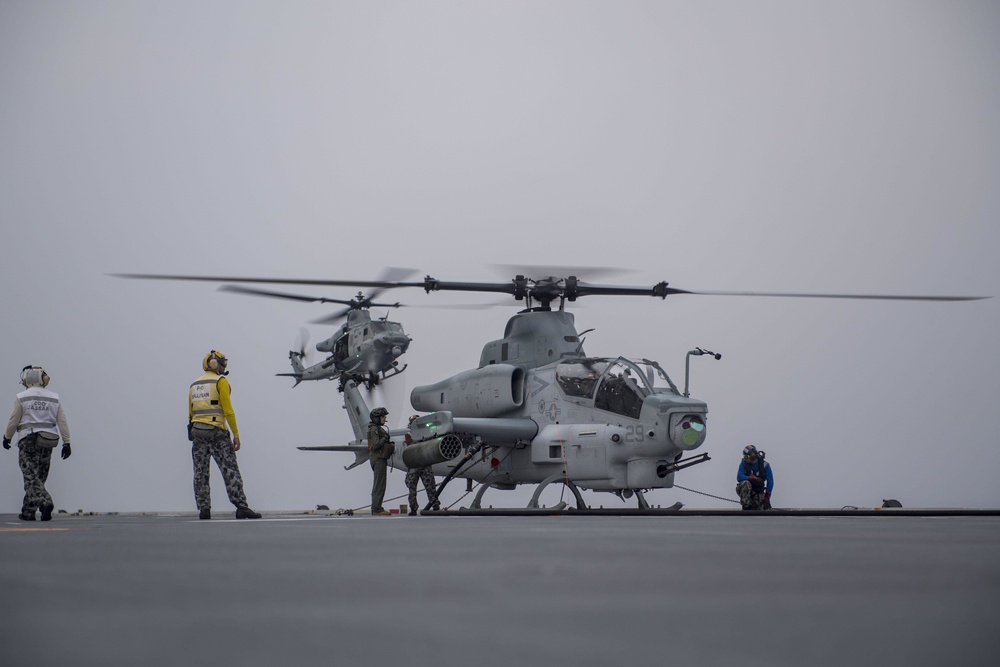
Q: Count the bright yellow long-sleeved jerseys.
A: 1